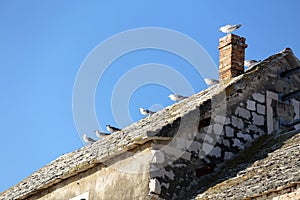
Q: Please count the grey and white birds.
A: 8